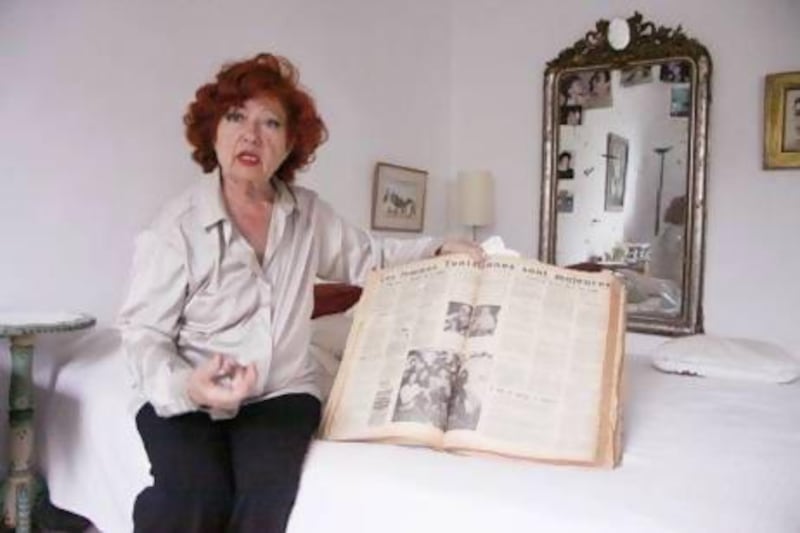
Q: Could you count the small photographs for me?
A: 7